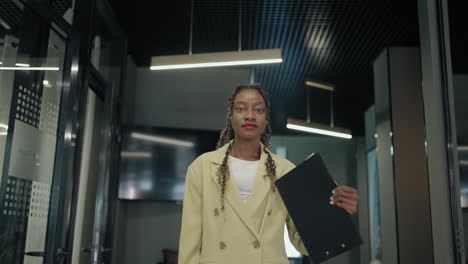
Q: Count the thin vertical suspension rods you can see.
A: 4